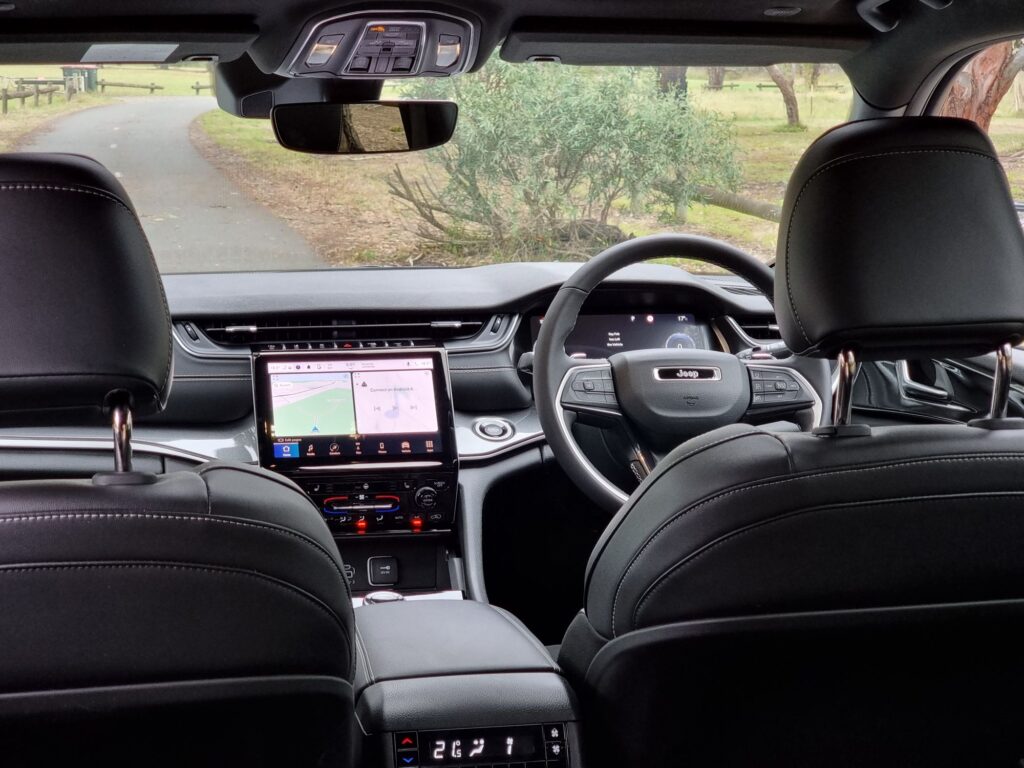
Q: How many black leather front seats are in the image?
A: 2